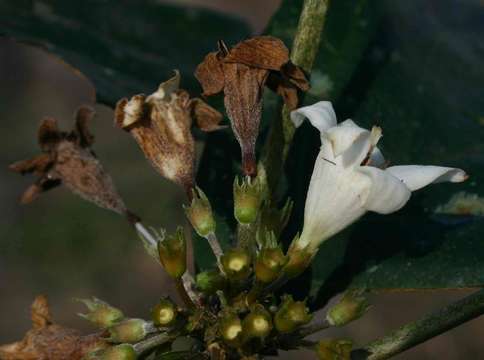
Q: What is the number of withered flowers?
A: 4